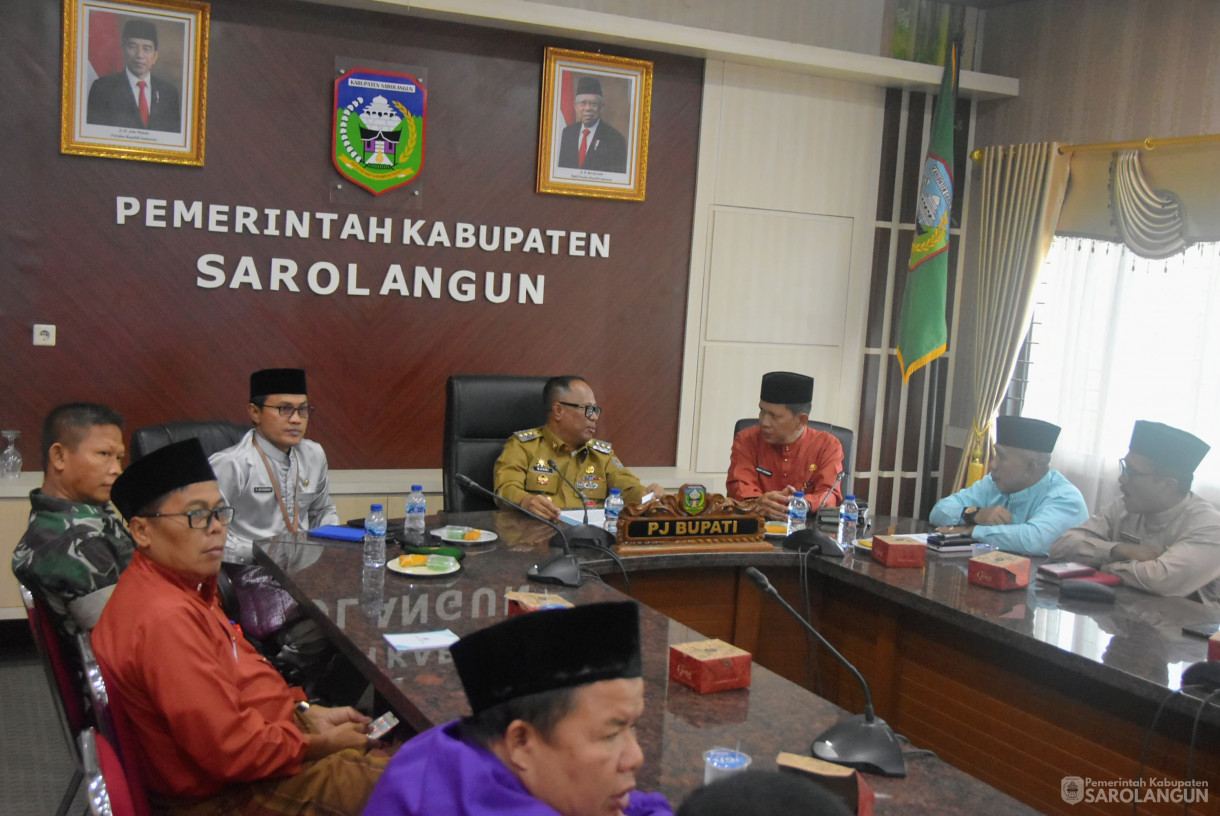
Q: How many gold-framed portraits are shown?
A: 2